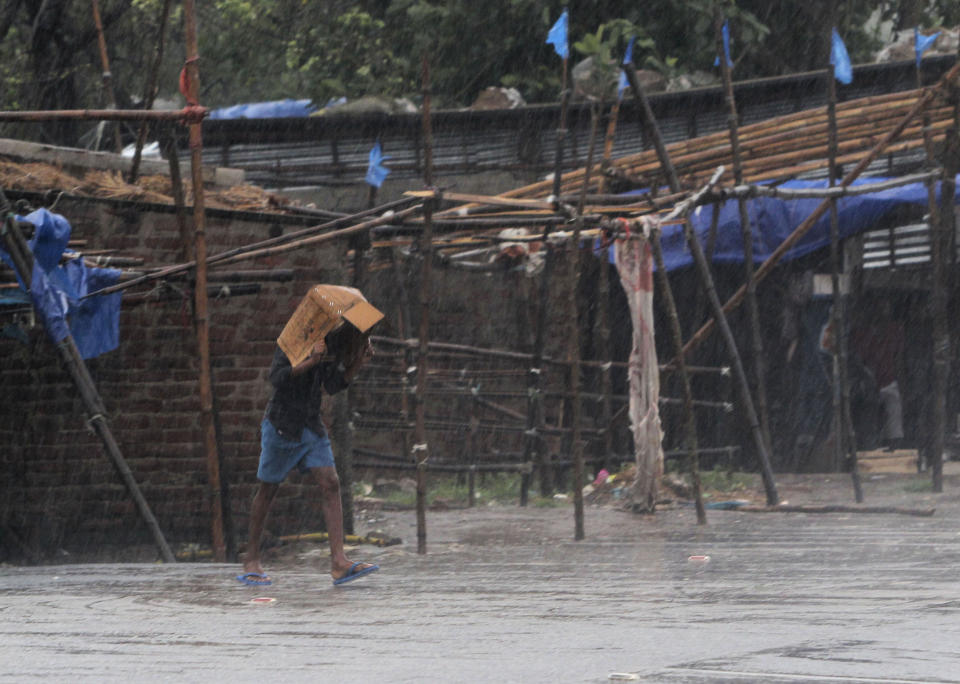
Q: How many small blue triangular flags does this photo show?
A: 6